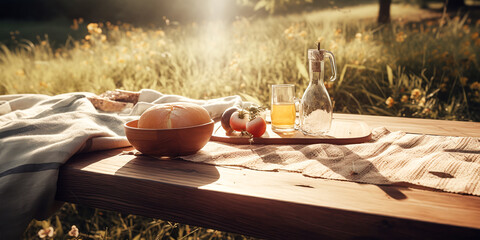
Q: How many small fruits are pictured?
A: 3